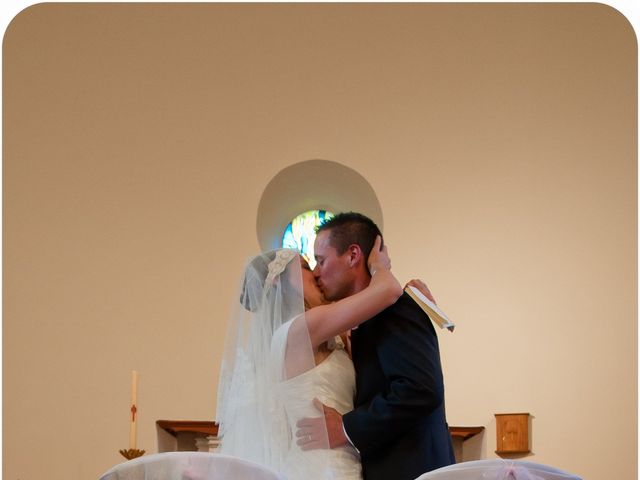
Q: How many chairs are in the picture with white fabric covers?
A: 2